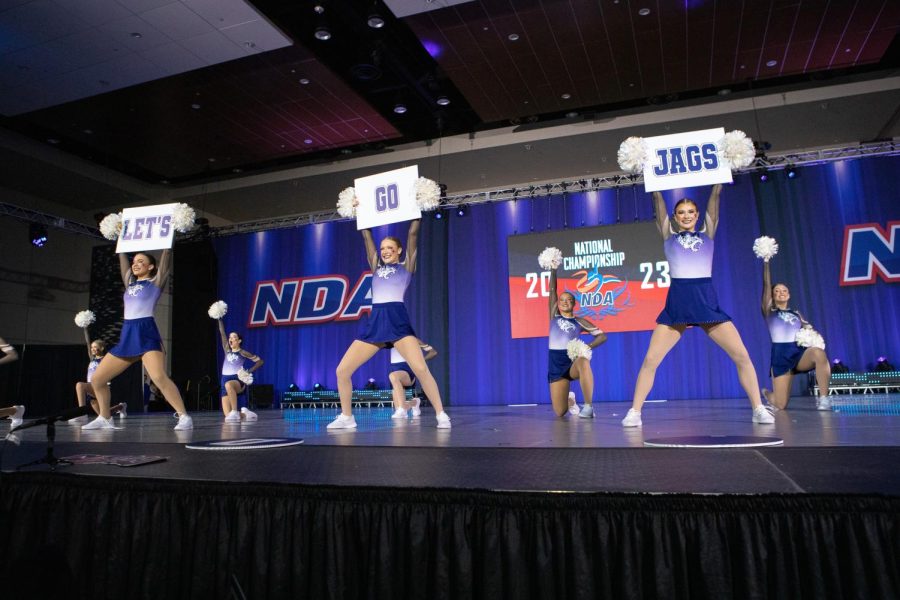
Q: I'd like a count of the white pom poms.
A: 13